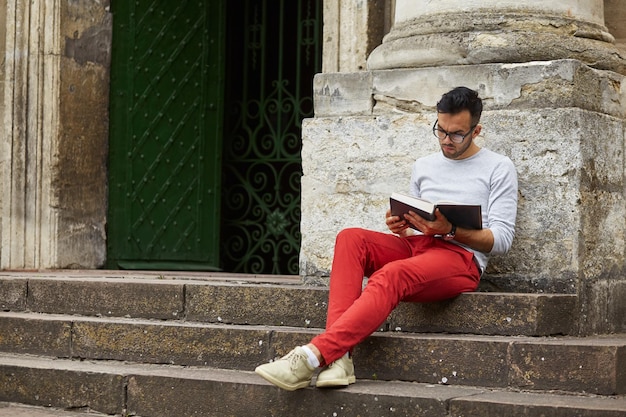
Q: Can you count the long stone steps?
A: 3